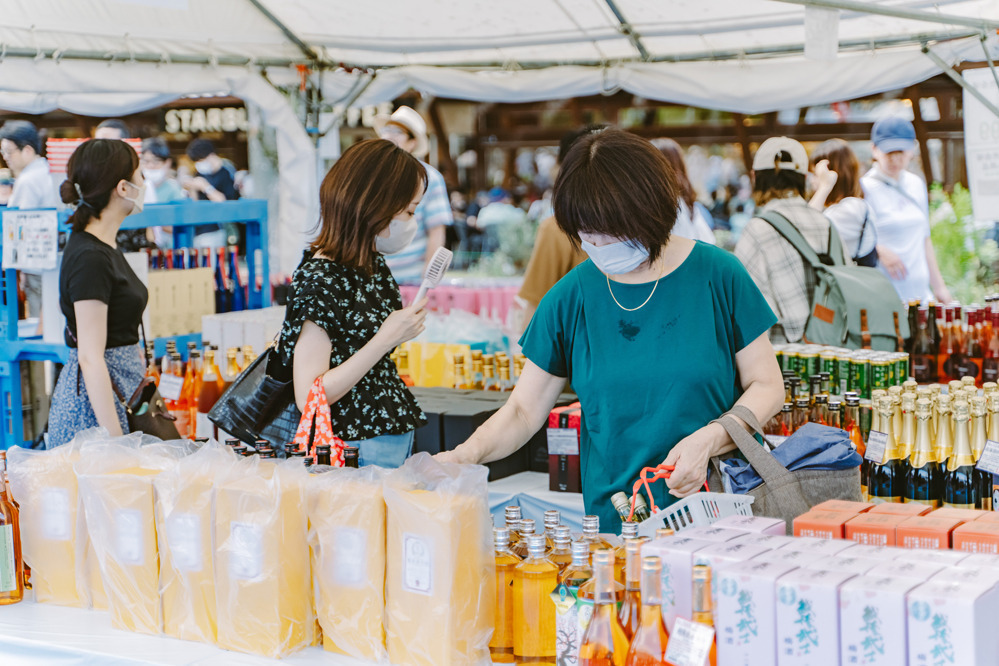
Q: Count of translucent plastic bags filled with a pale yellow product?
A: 6